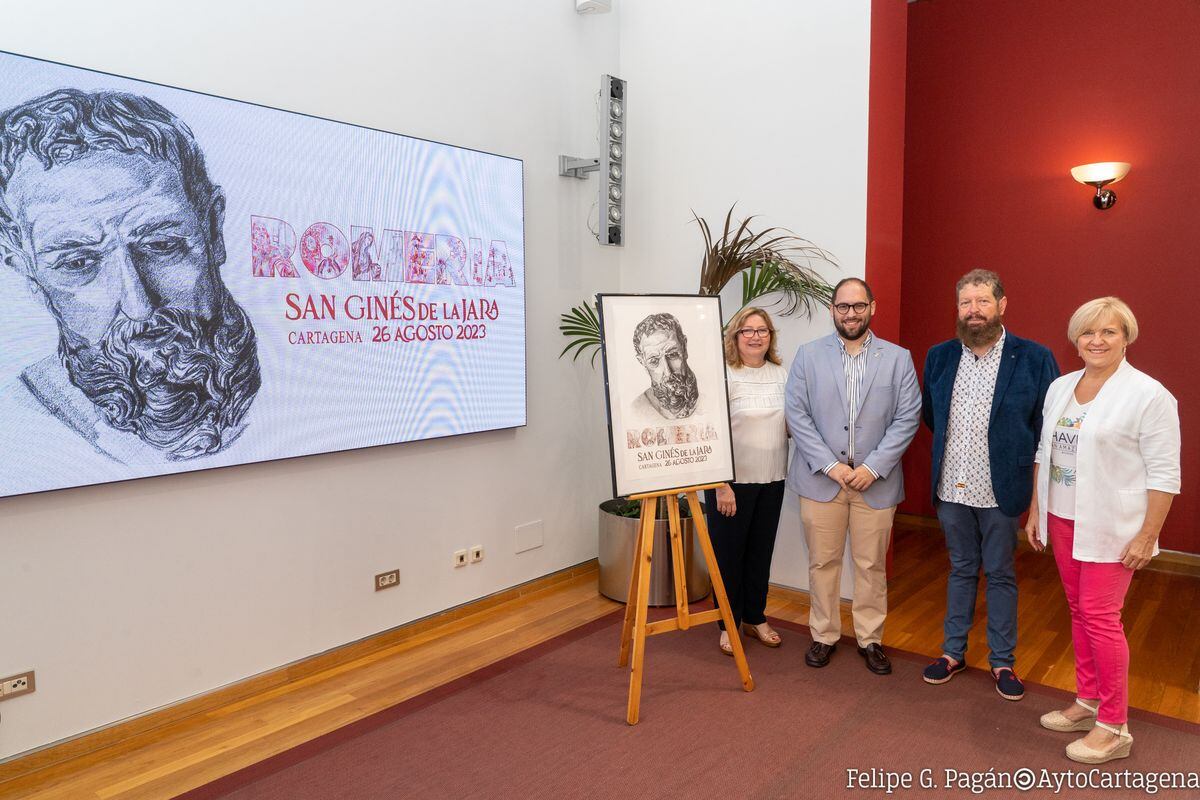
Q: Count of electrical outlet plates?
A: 4